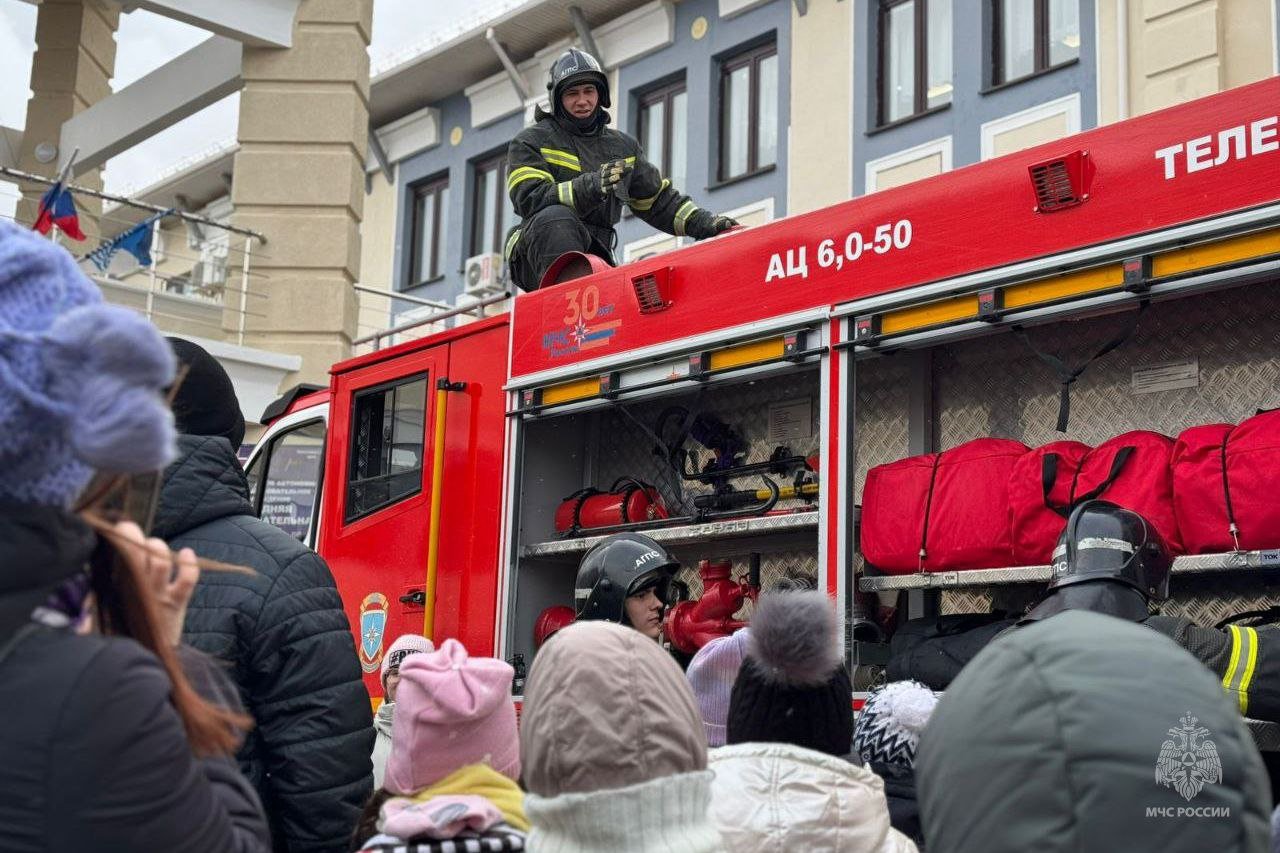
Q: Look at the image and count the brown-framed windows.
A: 6